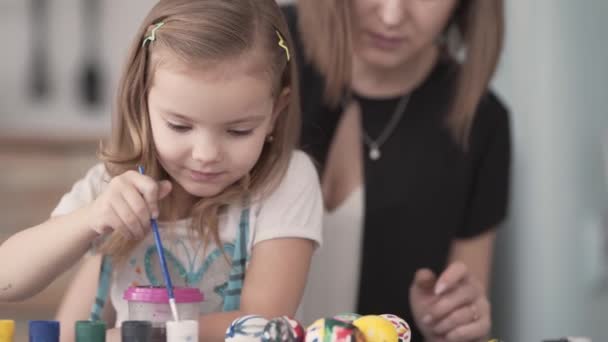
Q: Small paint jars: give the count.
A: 5